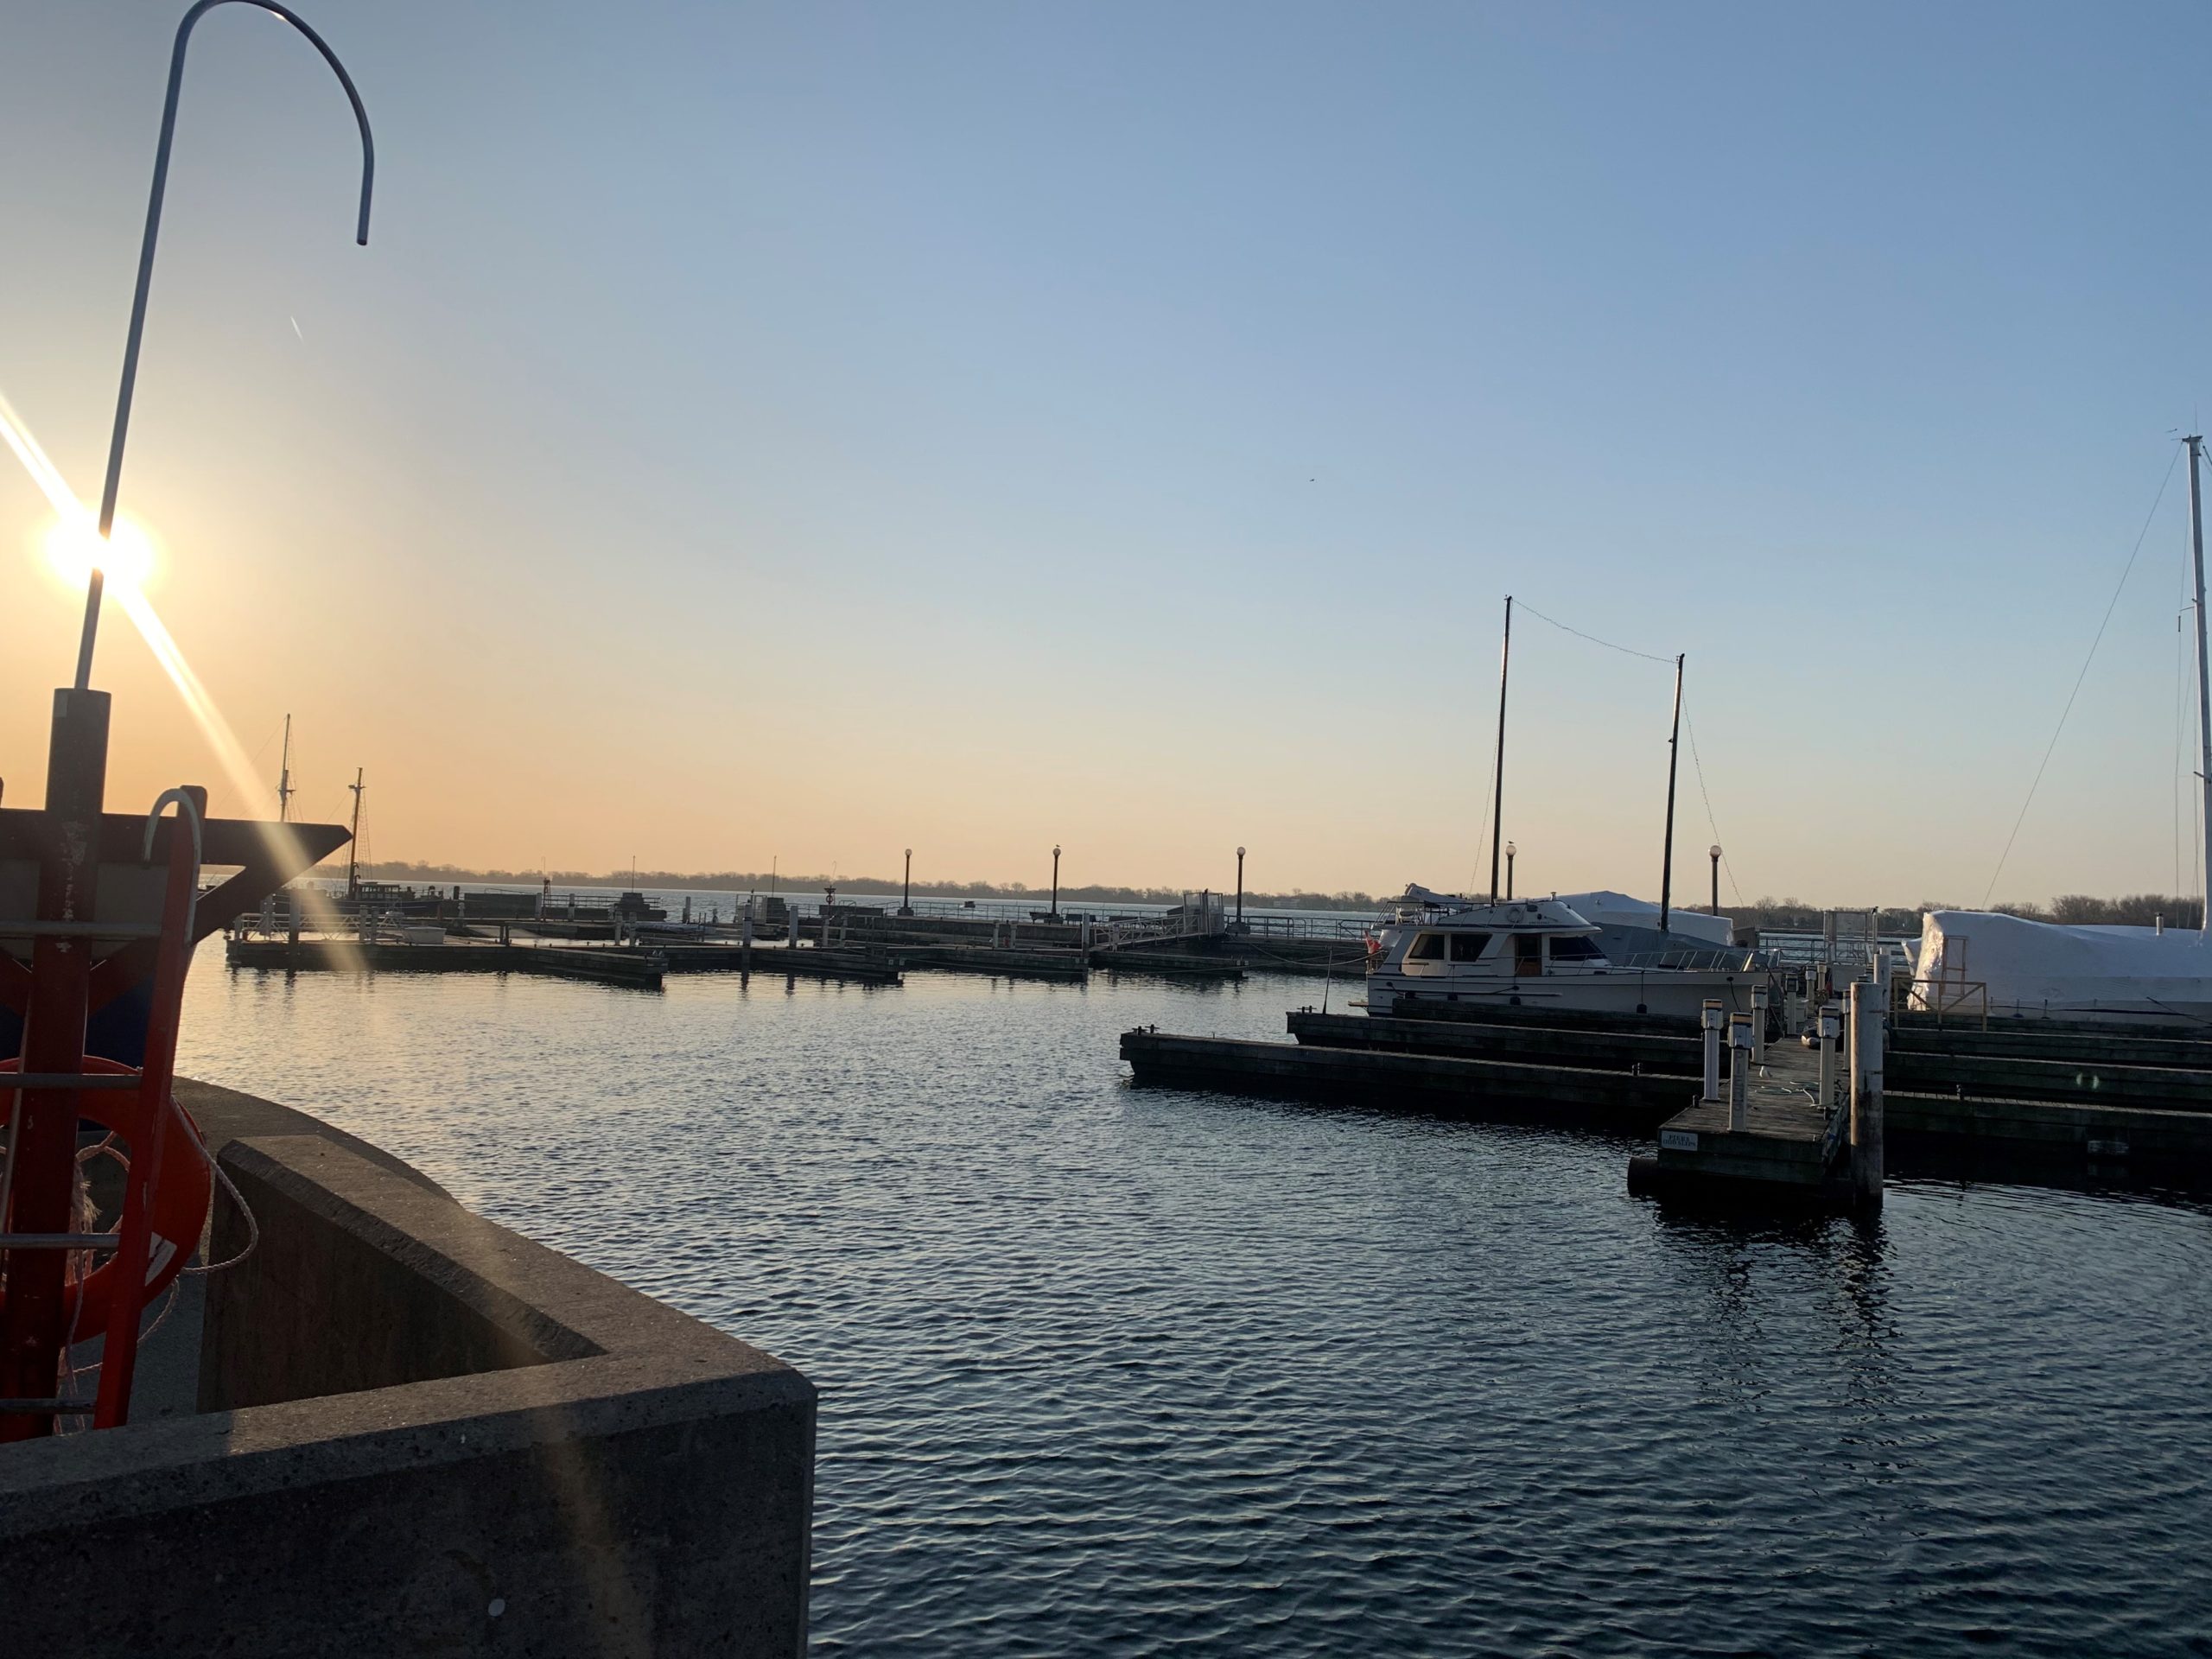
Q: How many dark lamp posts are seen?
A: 5